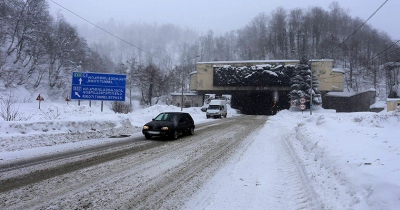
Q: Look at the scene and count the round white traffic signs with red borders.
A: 2